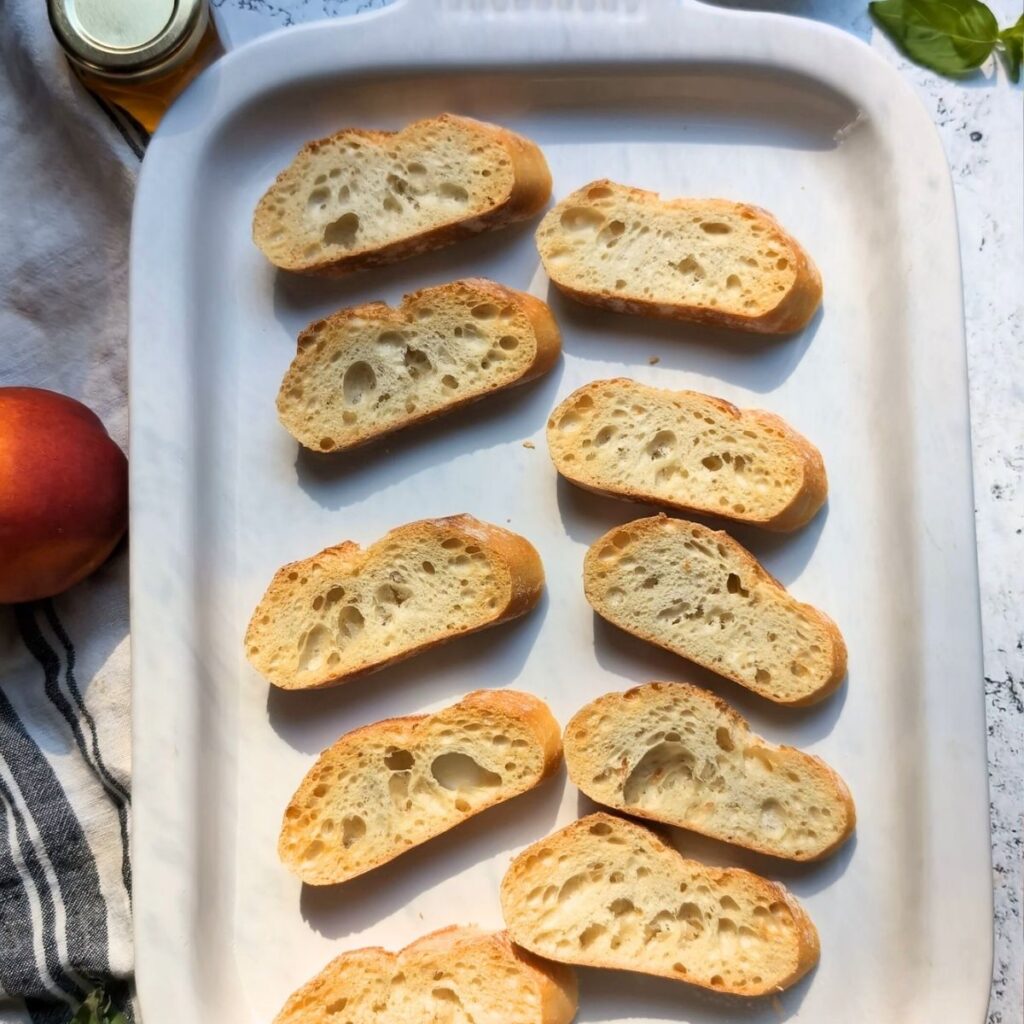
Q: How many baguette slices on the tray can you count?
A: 10